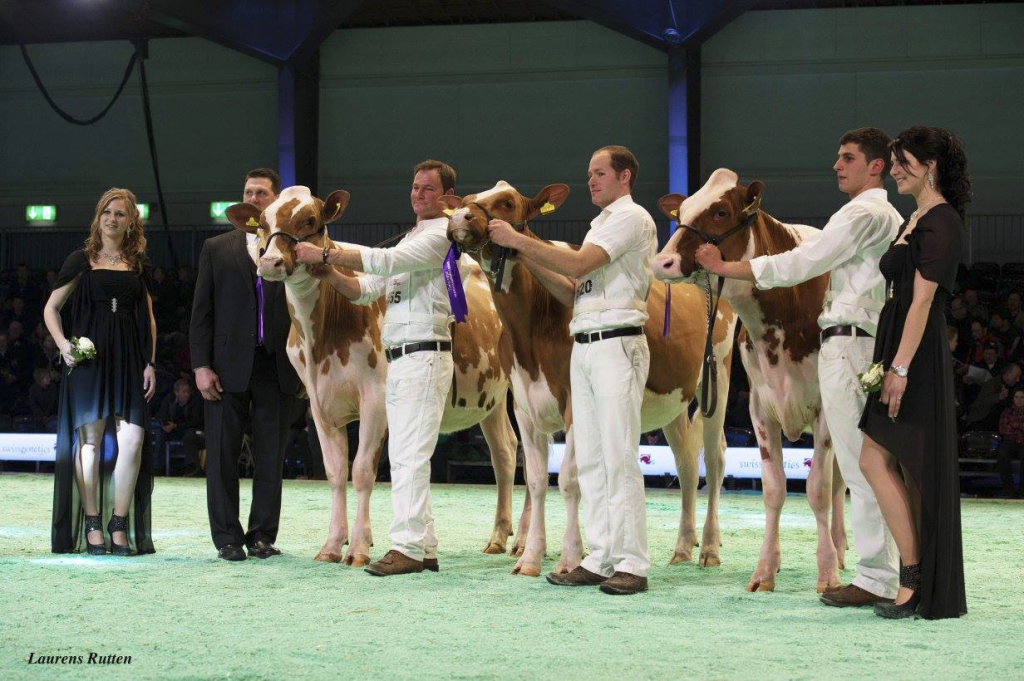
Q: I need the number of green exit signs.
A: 3